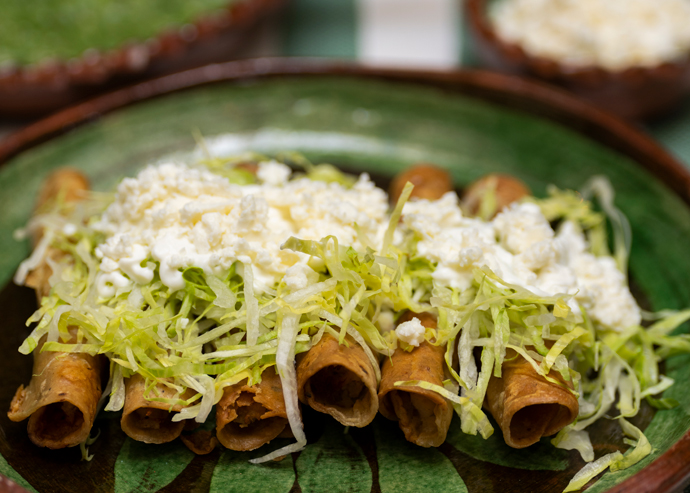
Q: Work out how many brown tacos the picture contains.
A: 6